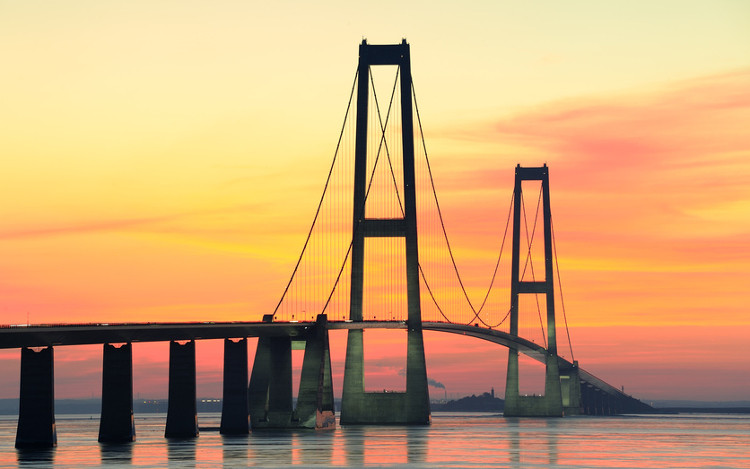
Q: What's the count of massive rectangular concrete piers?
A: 4